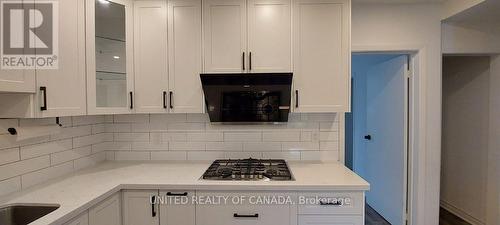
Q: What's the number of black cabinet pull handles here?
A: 11